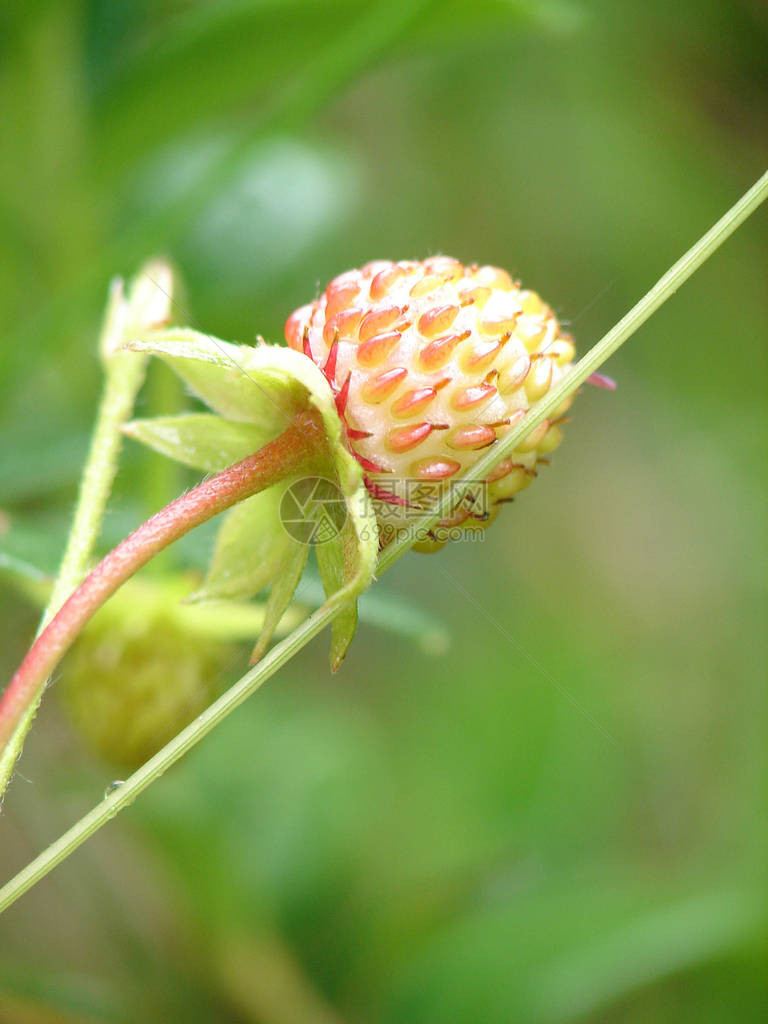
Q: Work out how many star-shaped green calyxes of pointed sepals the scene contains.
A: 1